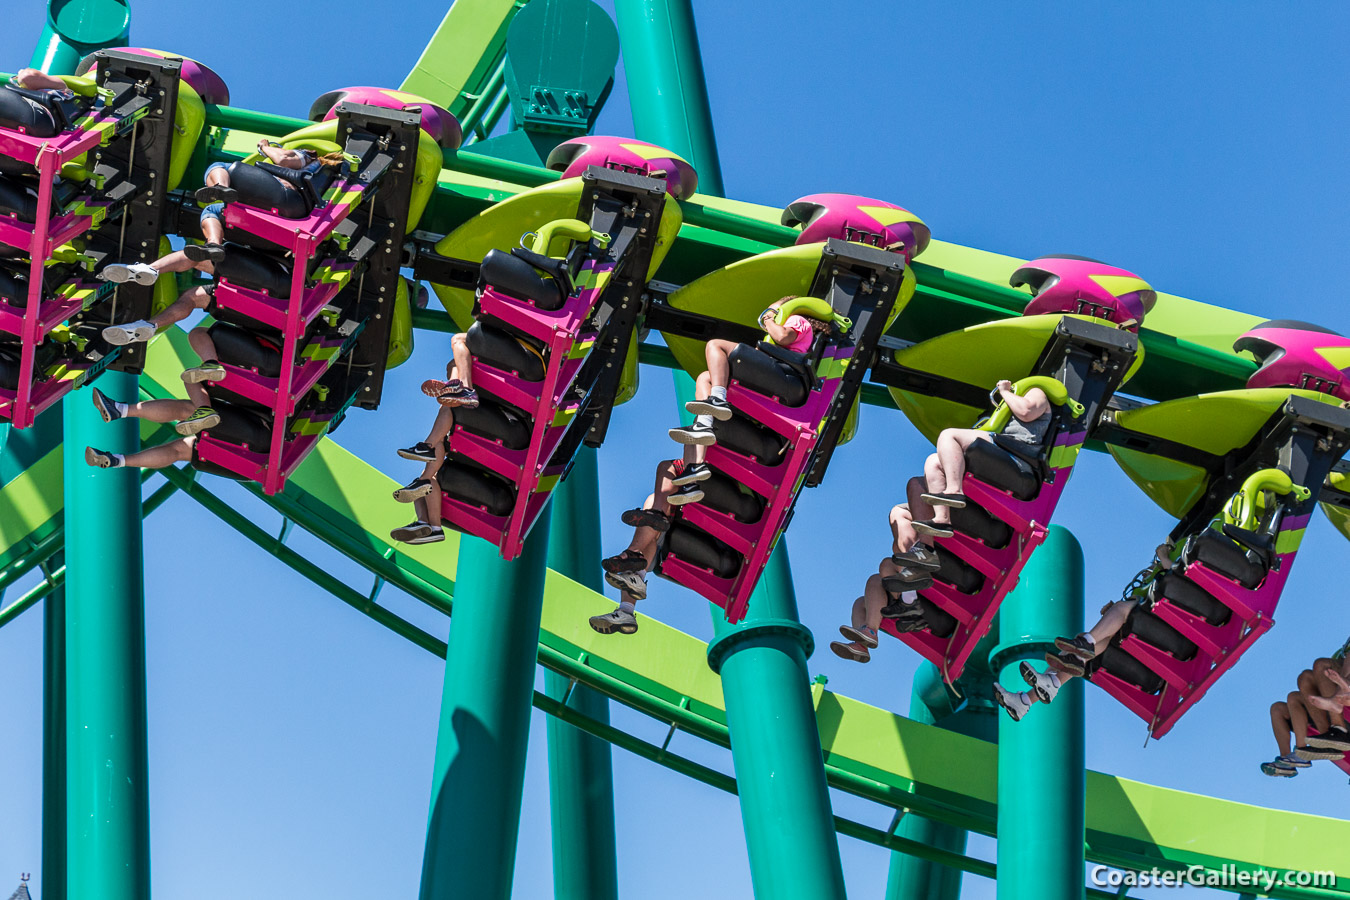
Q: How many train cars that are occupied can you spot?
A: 7